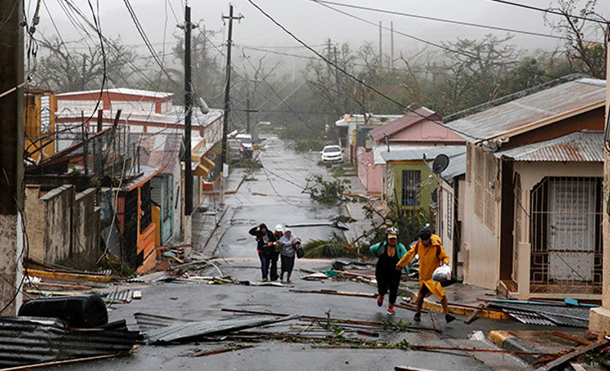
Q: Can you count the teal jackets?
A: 1